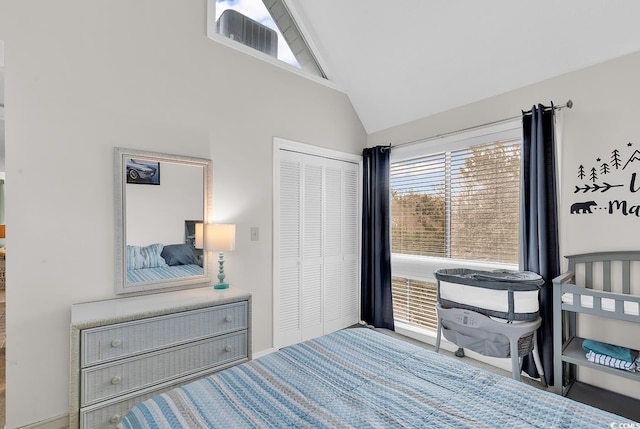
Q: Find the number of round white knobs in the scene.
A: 5